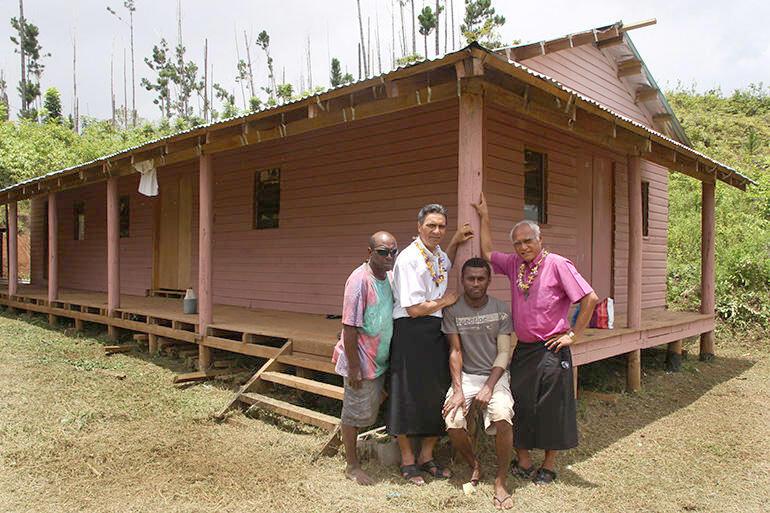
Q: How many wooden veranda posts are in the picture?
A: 7